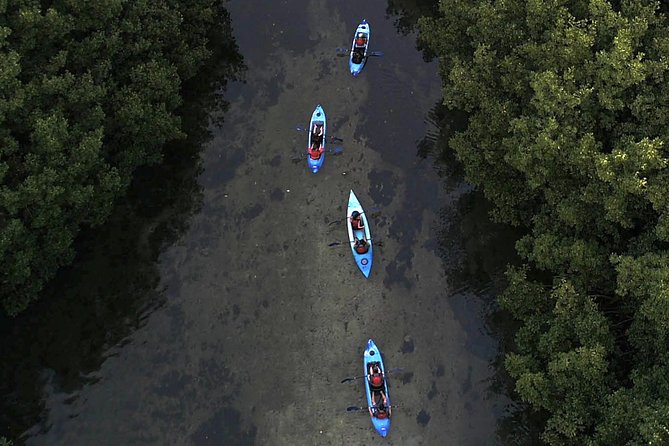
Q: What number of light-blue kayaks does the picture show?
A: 4